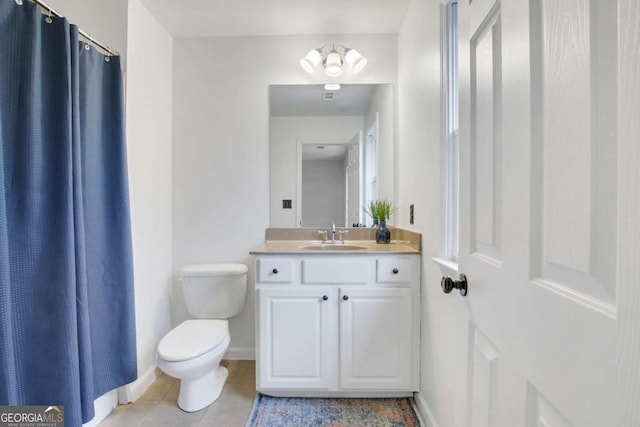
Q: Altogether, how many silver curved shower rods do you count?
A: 1